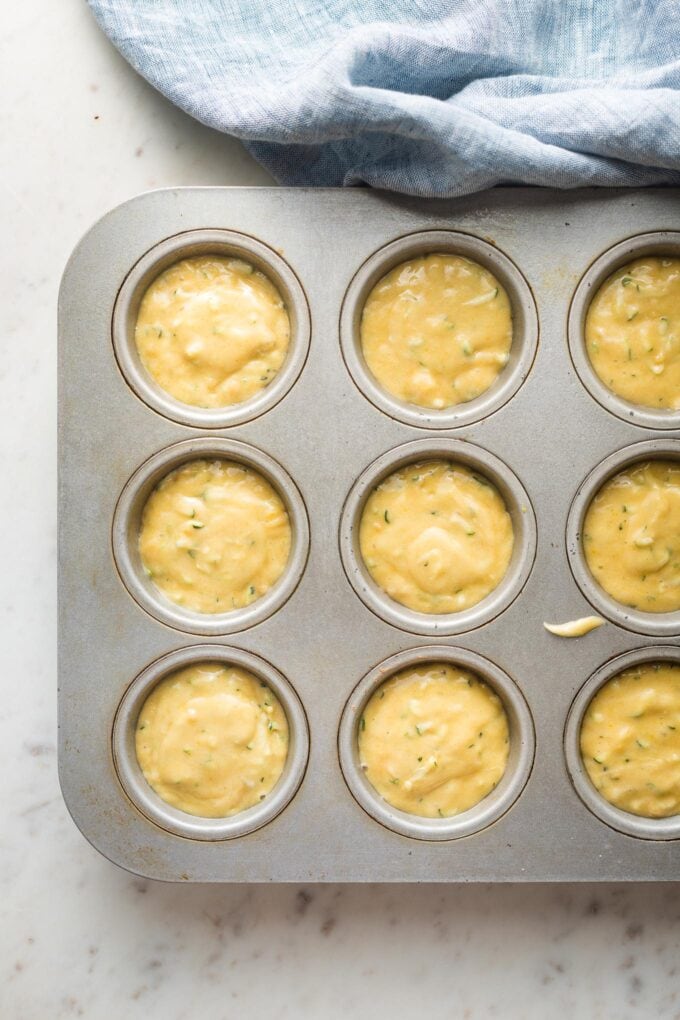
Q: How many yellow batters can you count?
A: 9